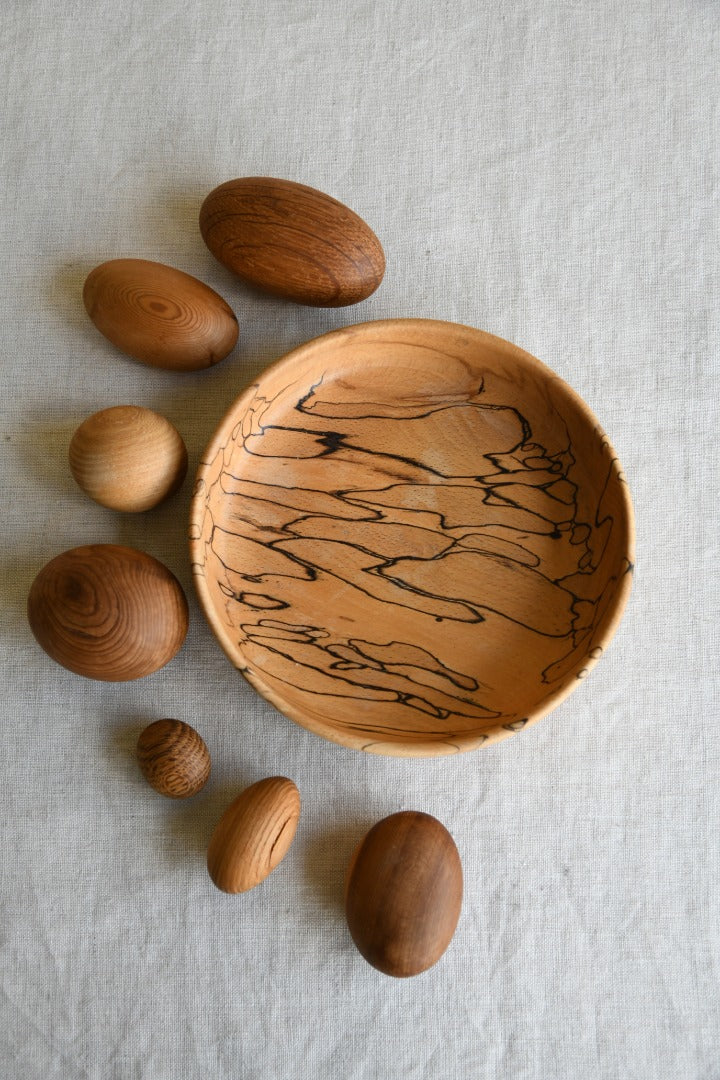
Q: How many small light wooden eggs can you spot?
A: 2